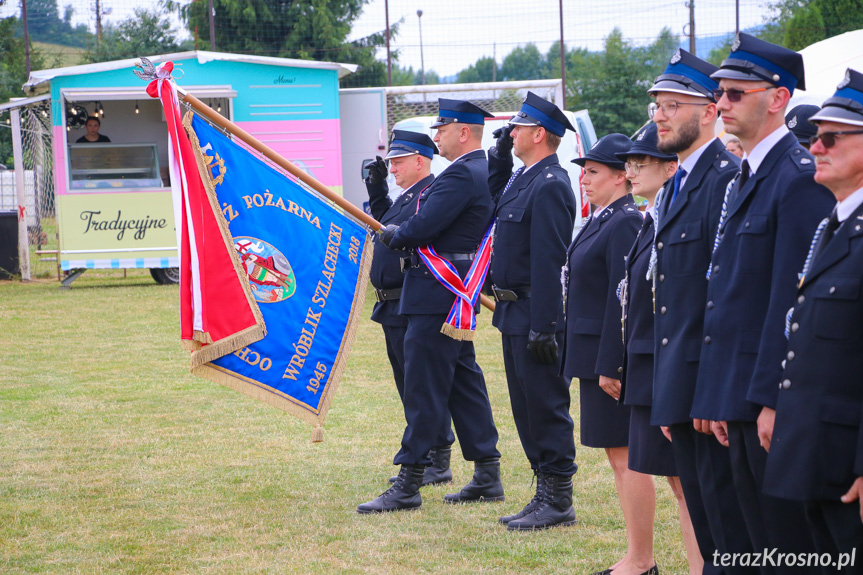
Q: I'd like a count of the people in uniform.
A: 9